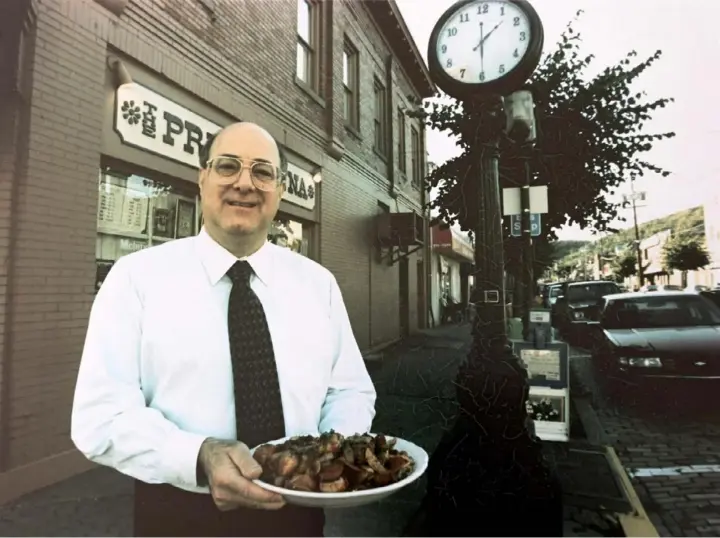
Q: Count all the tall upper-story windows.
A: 5